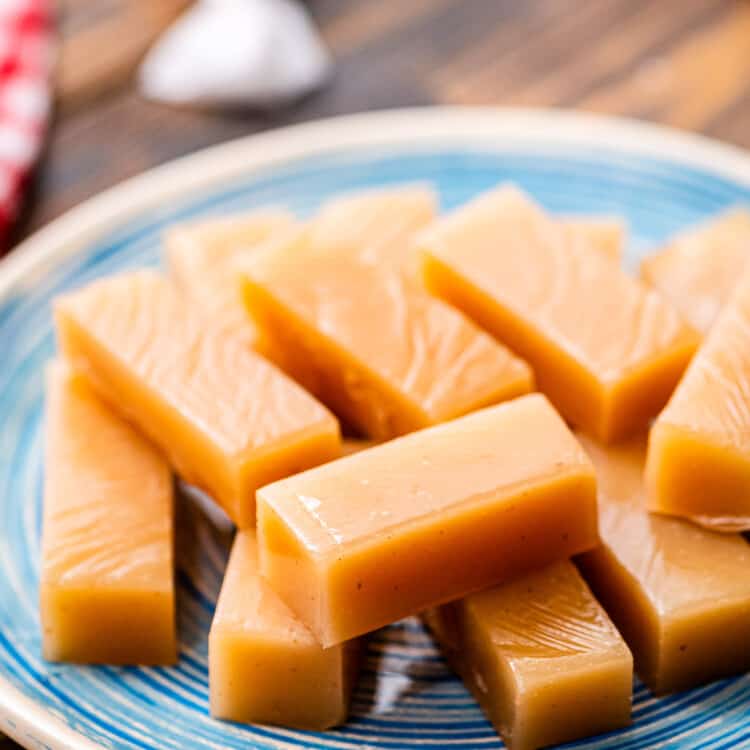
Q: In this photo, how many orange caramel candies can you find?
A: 13